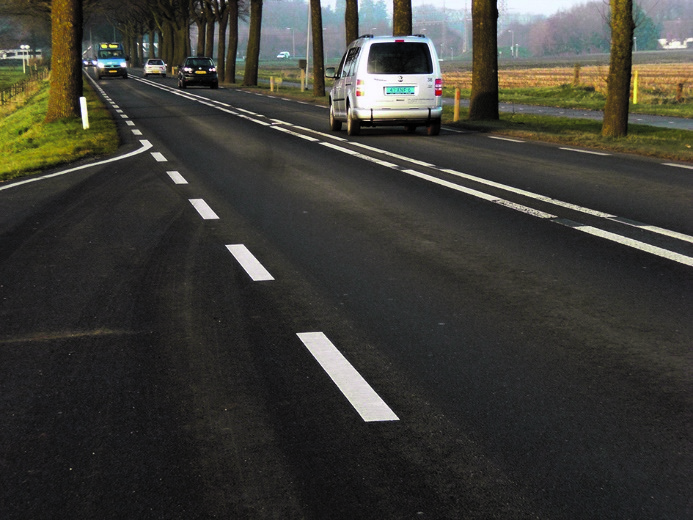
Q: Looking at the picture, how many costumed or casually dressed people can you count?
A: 0